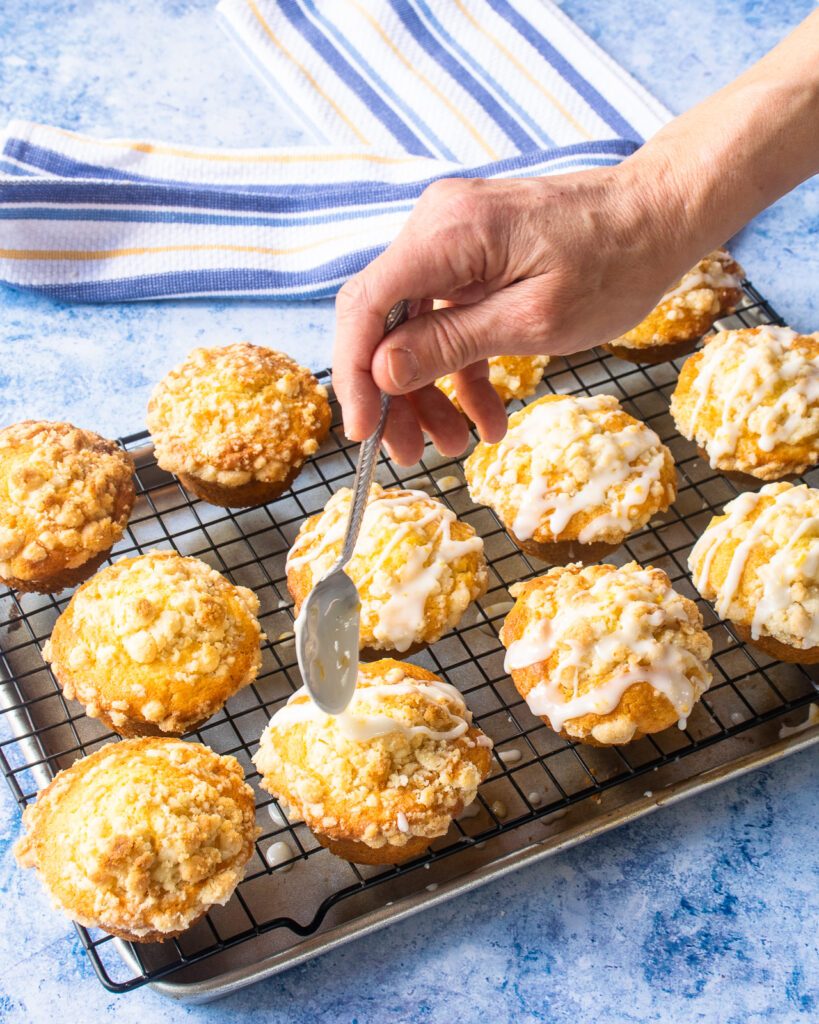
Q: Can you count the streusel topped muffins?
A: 12